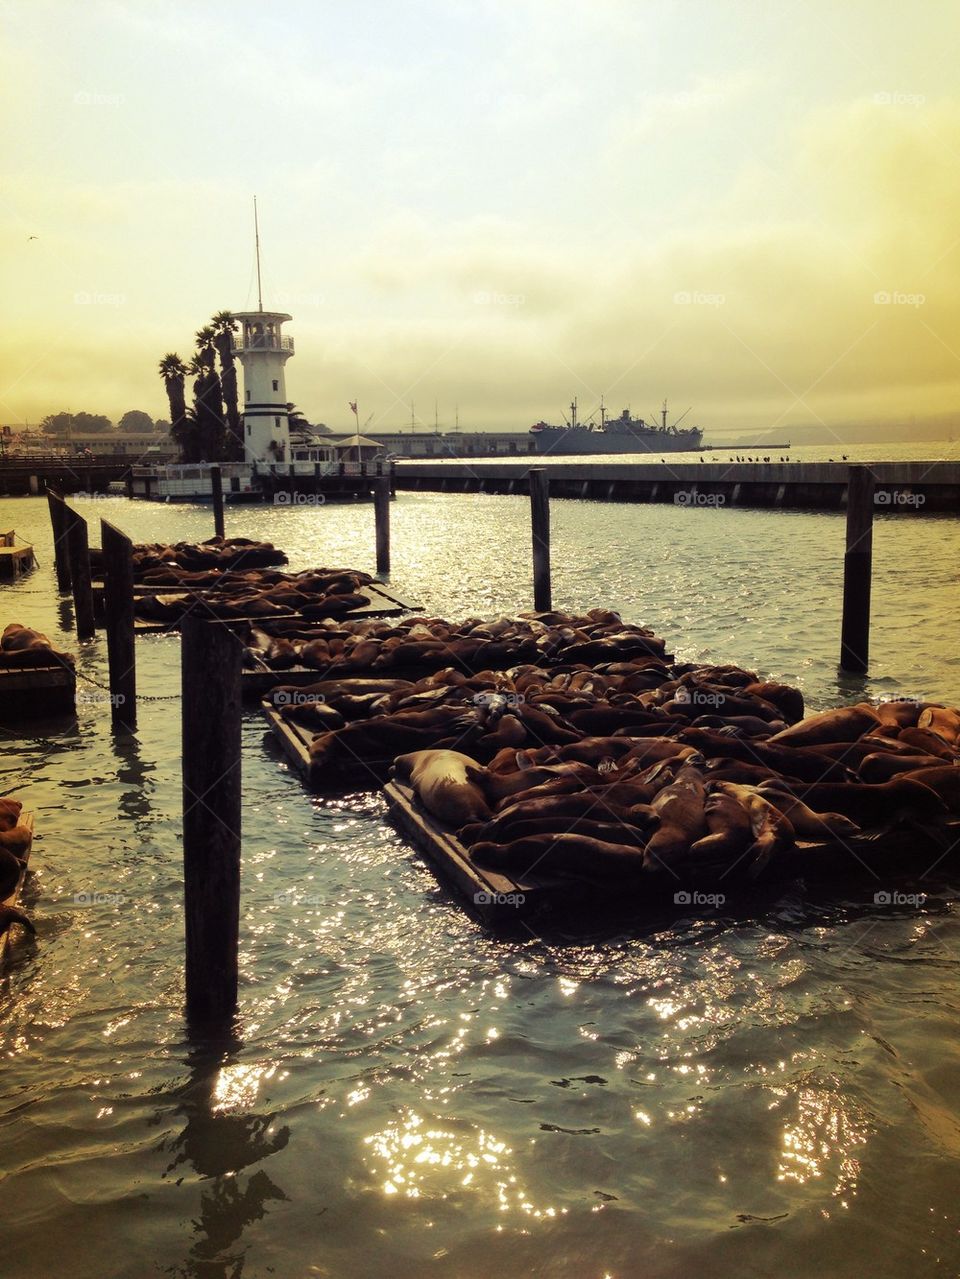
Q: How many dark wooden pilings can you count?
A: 8